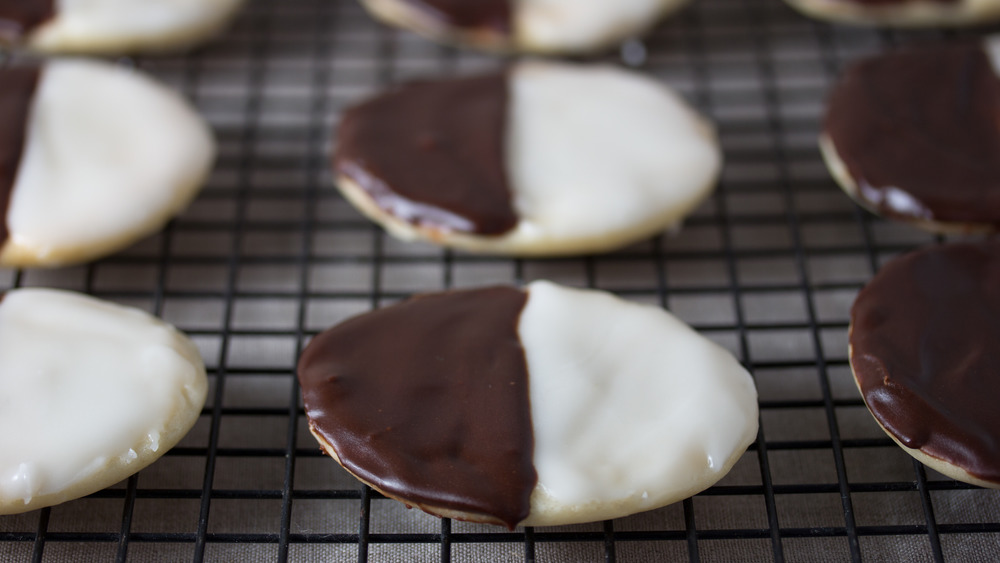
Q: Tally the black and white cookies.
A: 9